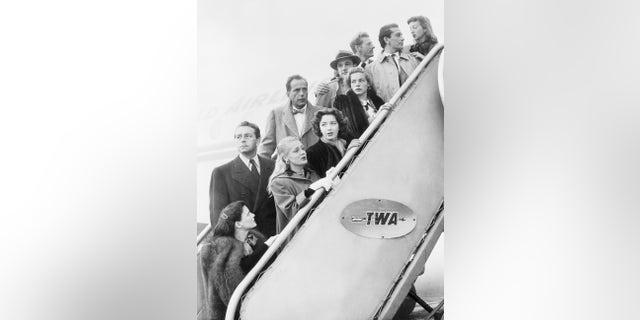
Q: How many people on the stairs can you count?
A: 10